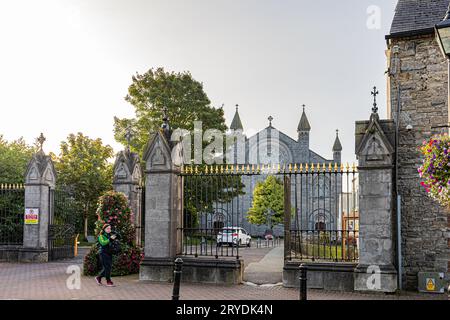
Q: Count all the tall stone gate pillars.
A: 4